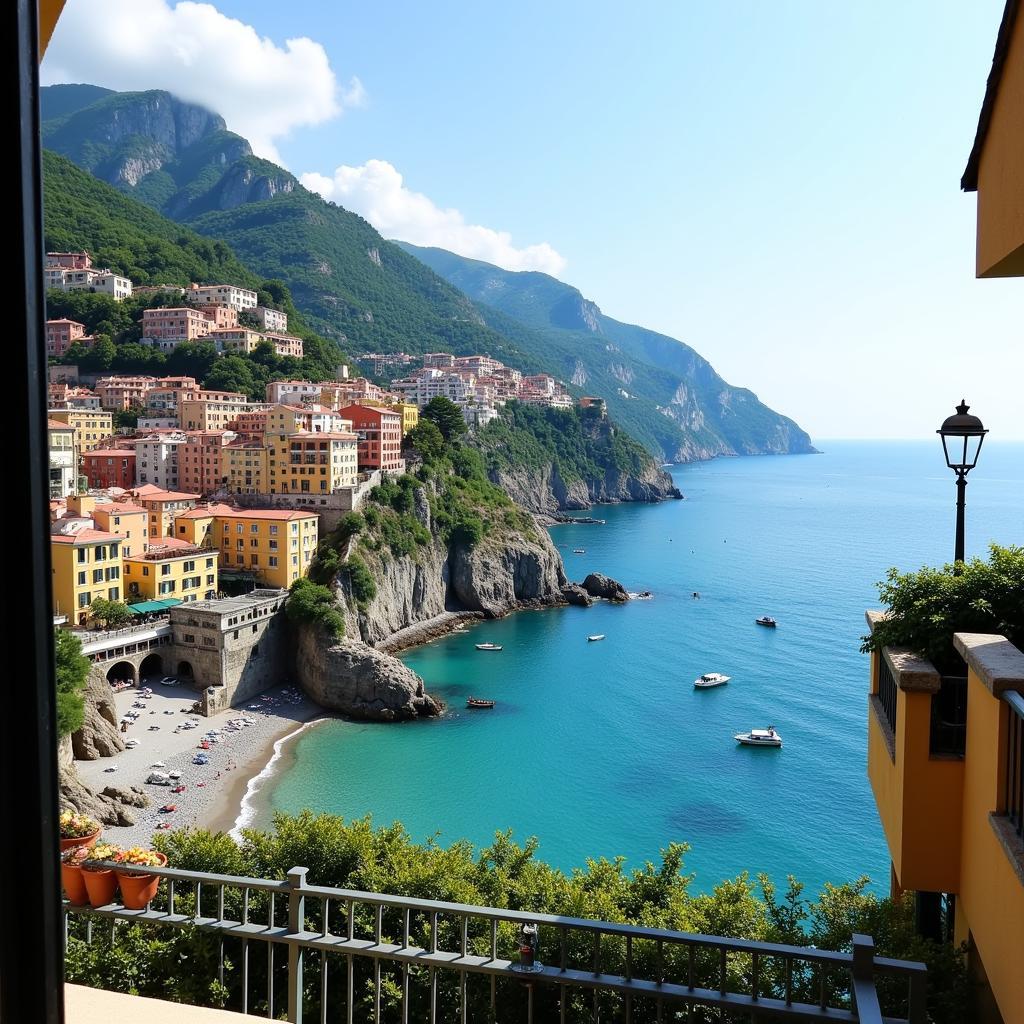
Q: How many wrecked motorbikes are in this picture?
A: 0